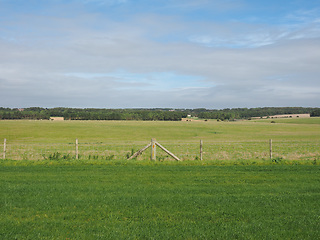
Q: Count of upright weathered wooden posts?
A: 5